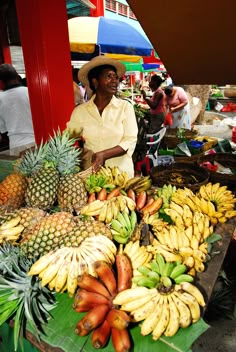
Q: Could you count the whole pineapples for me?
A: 6